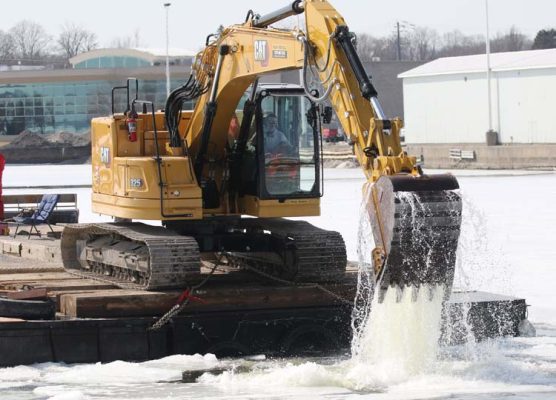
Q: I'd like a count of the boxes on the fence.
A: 0